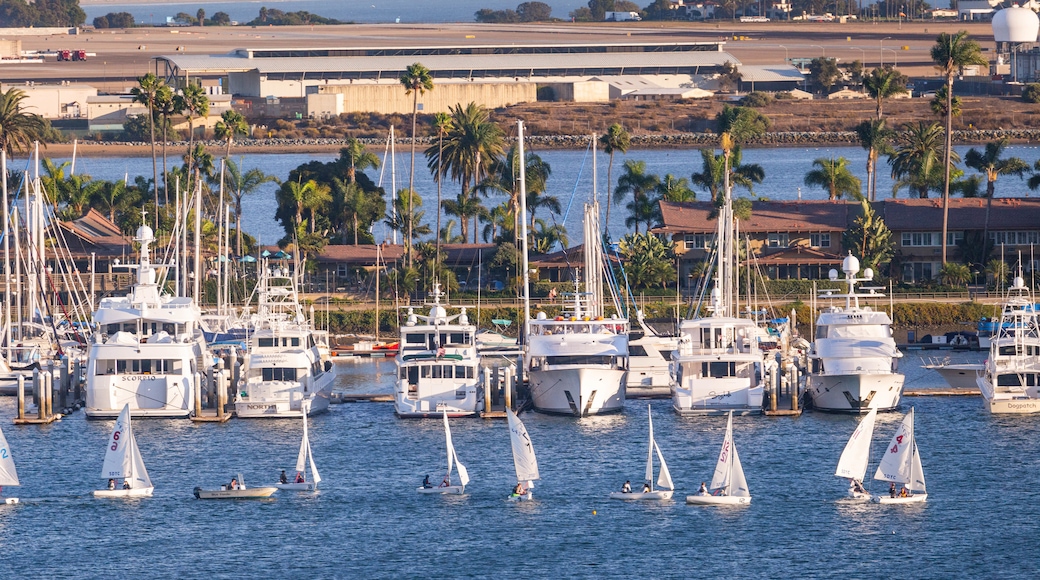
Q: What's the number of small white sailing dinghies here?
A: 9